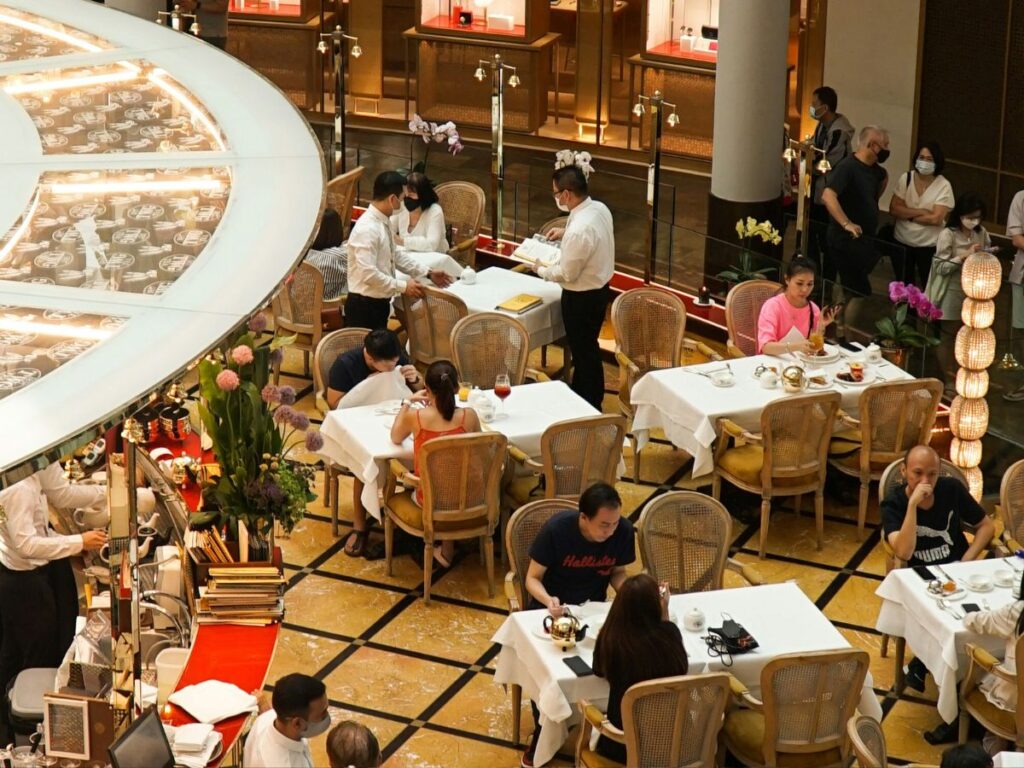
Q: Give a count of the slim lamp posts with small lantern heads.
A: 5